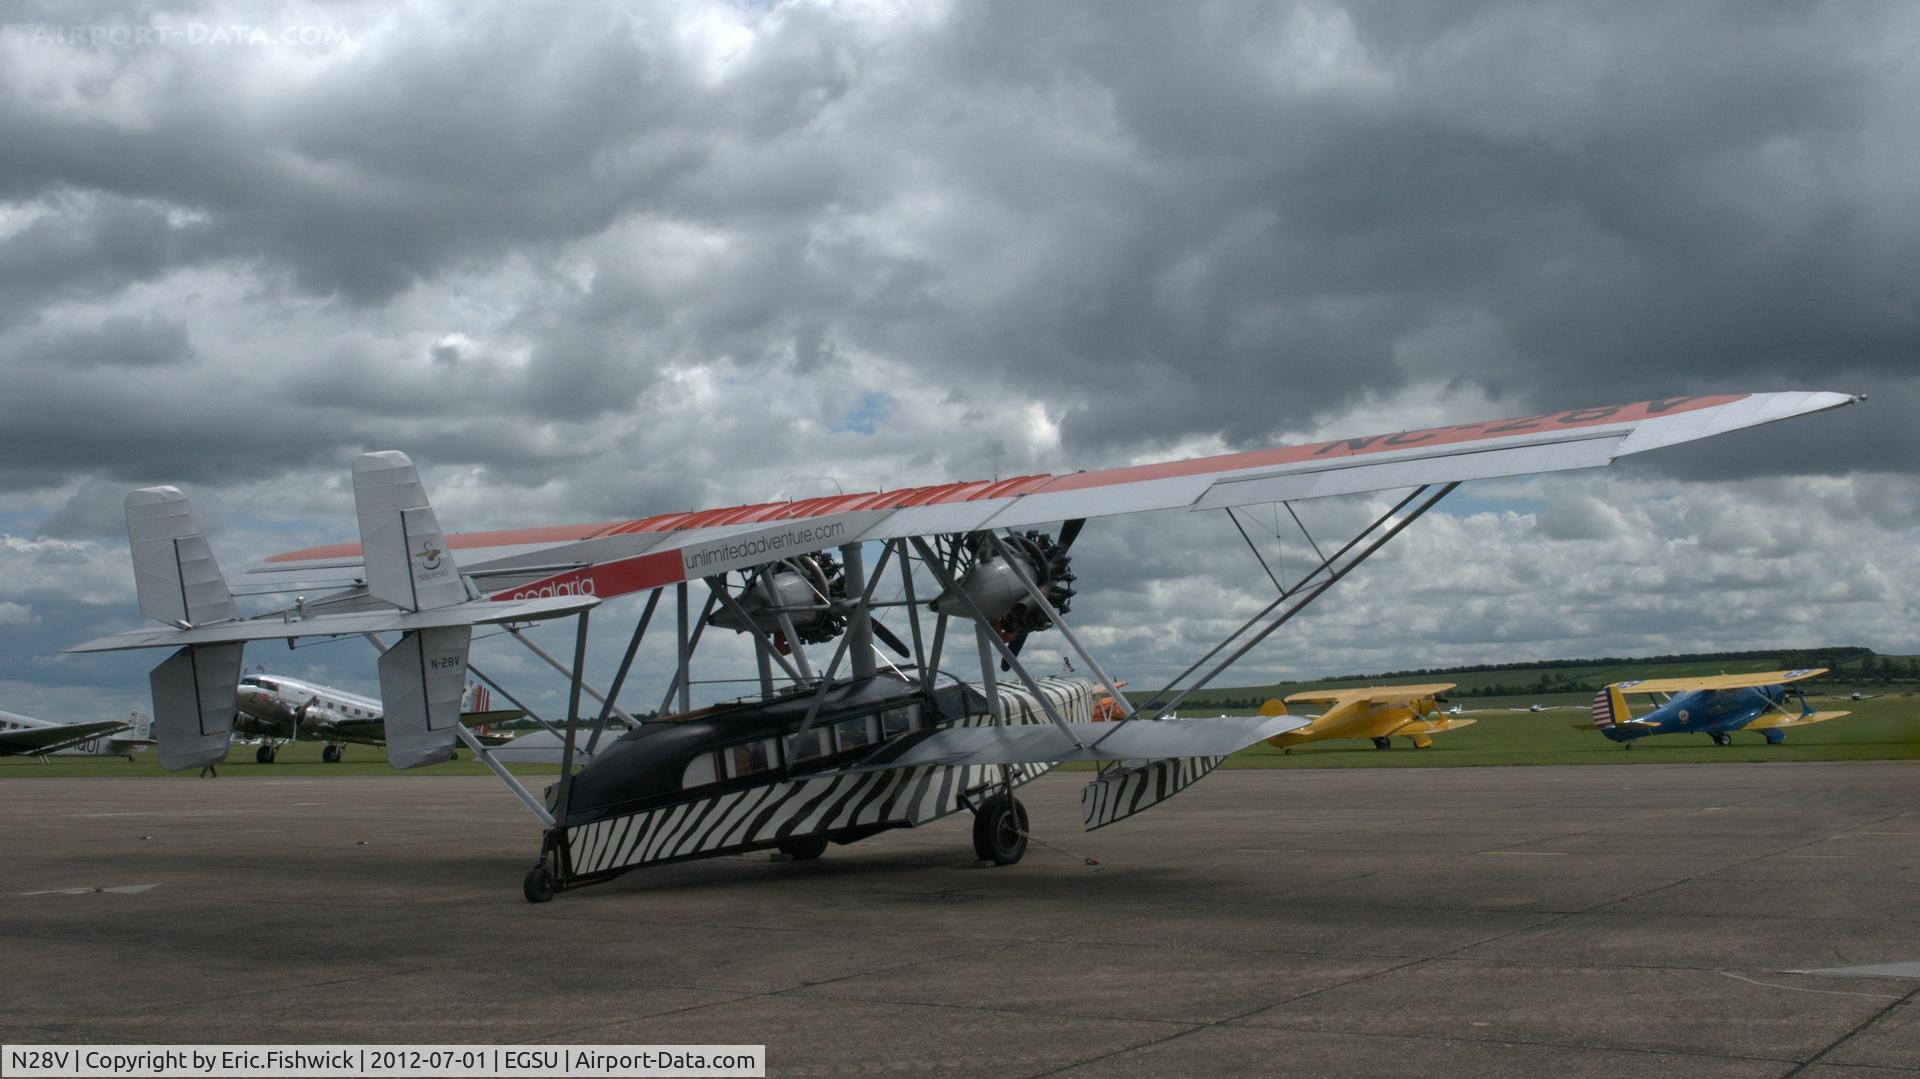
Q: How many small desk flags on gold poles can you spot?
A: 0